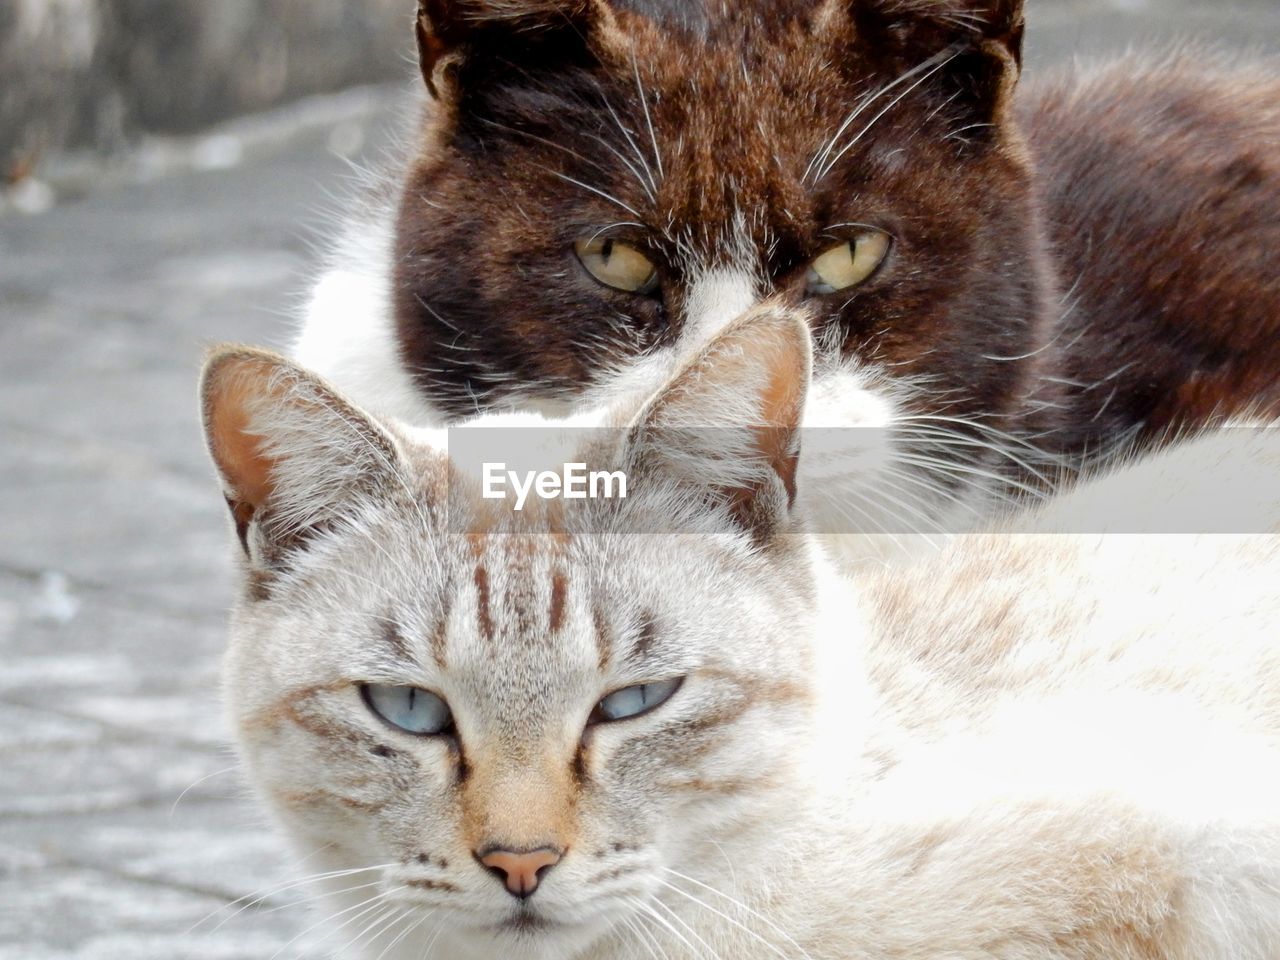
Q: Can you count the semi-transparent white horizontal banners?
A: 1